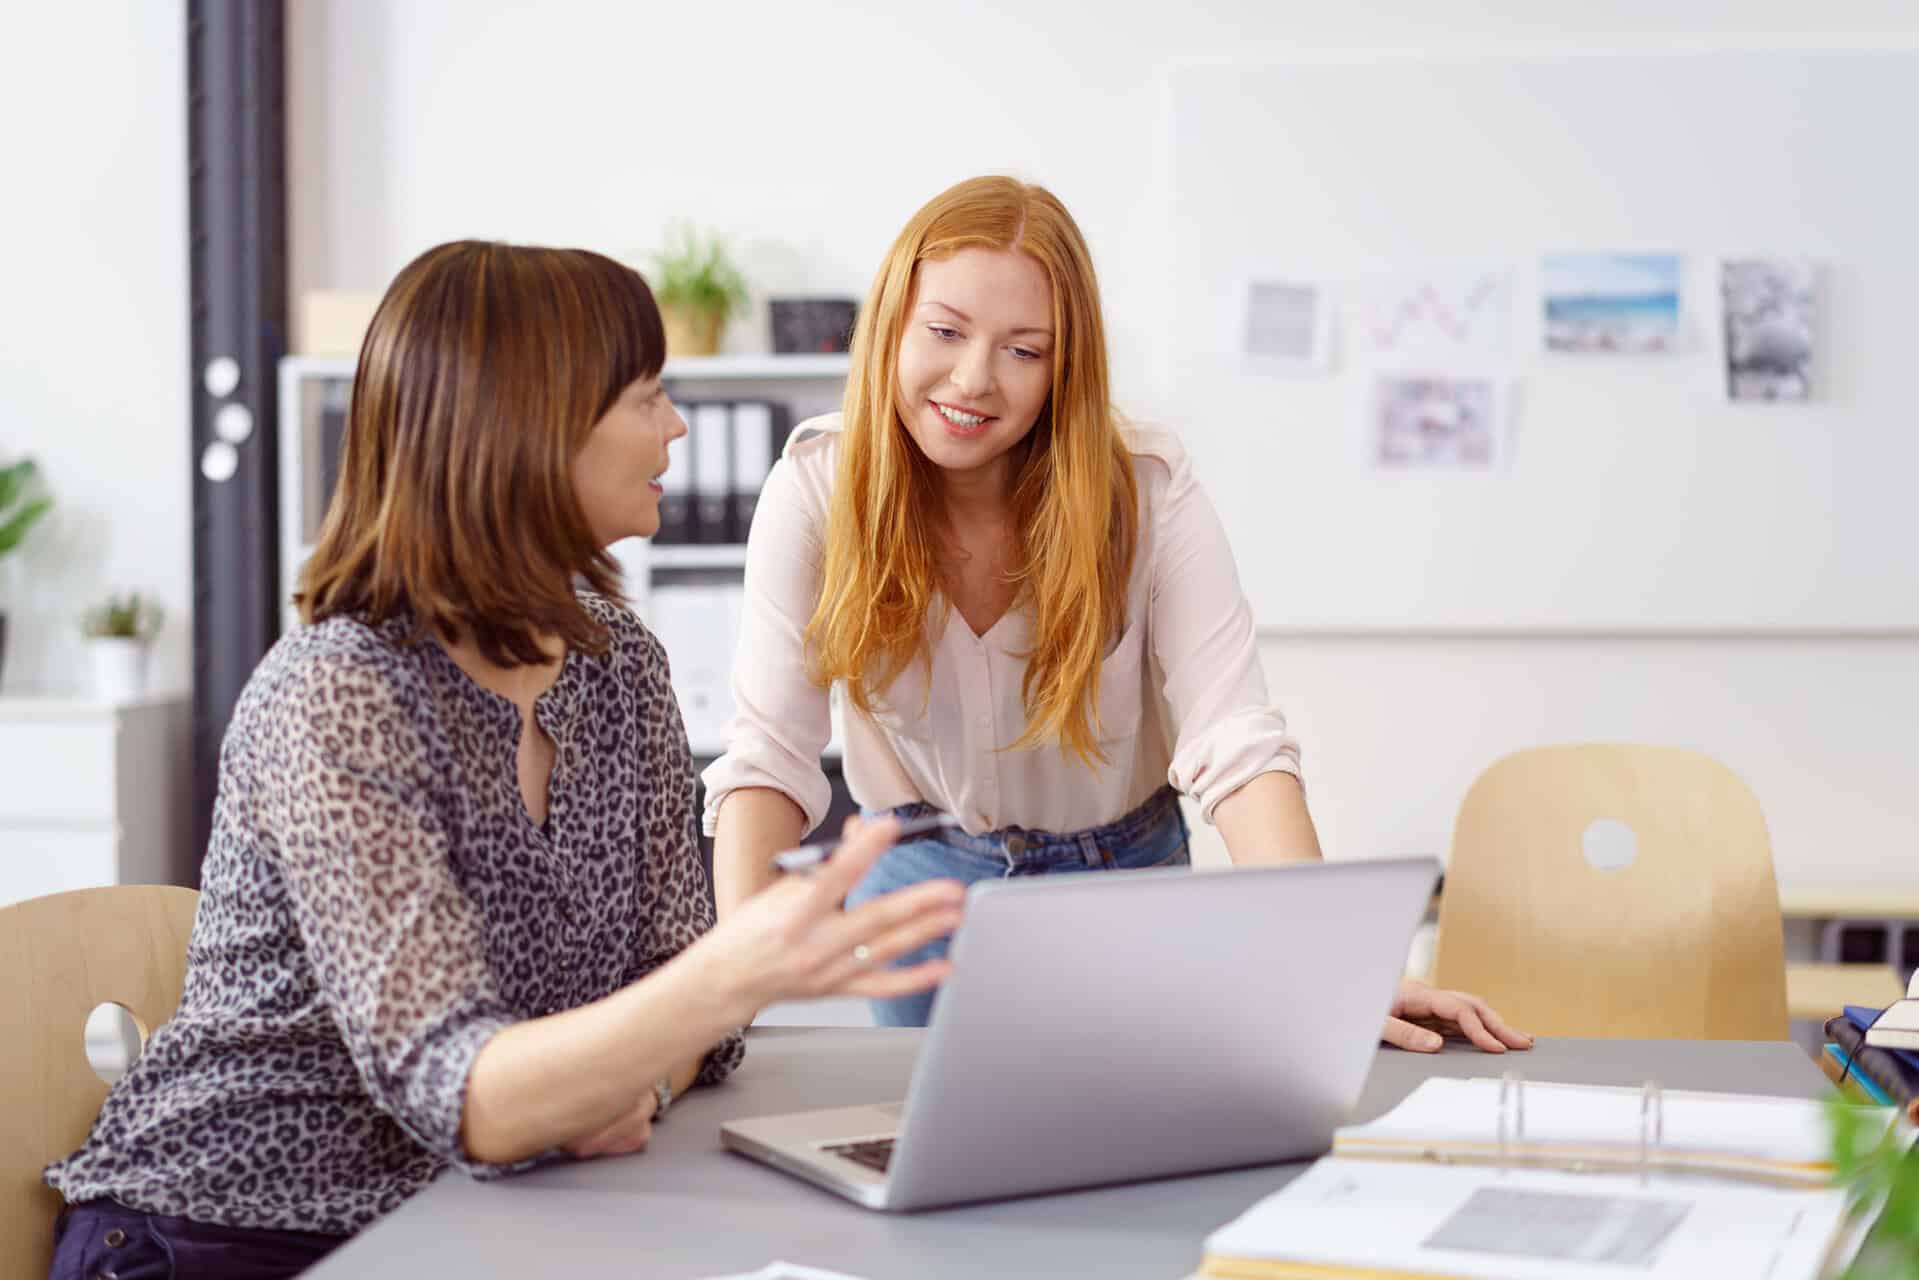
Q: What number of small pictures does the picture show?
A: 5